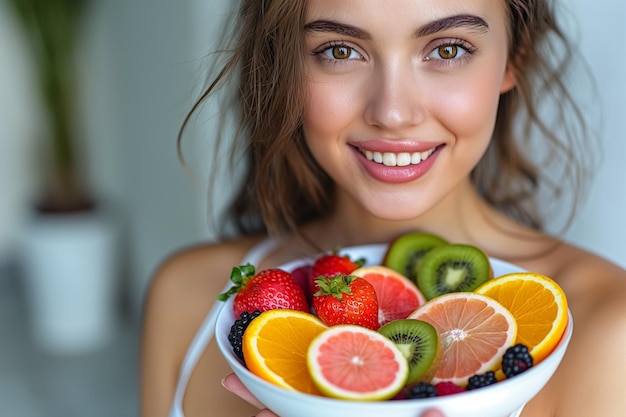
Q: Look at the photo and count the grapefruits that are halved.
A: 3